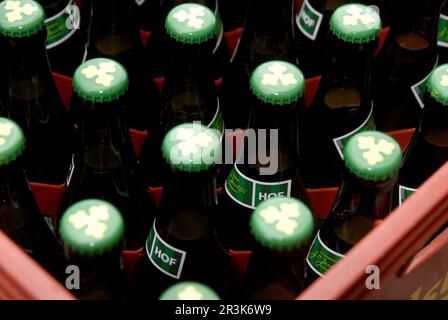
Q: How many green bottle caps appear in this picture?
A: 12